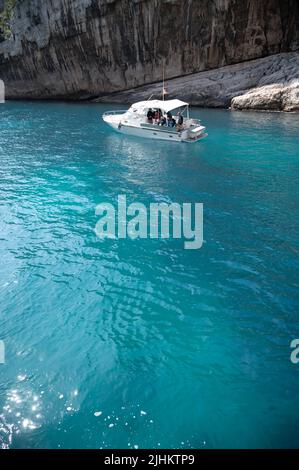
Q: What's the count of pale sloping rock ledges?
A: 1